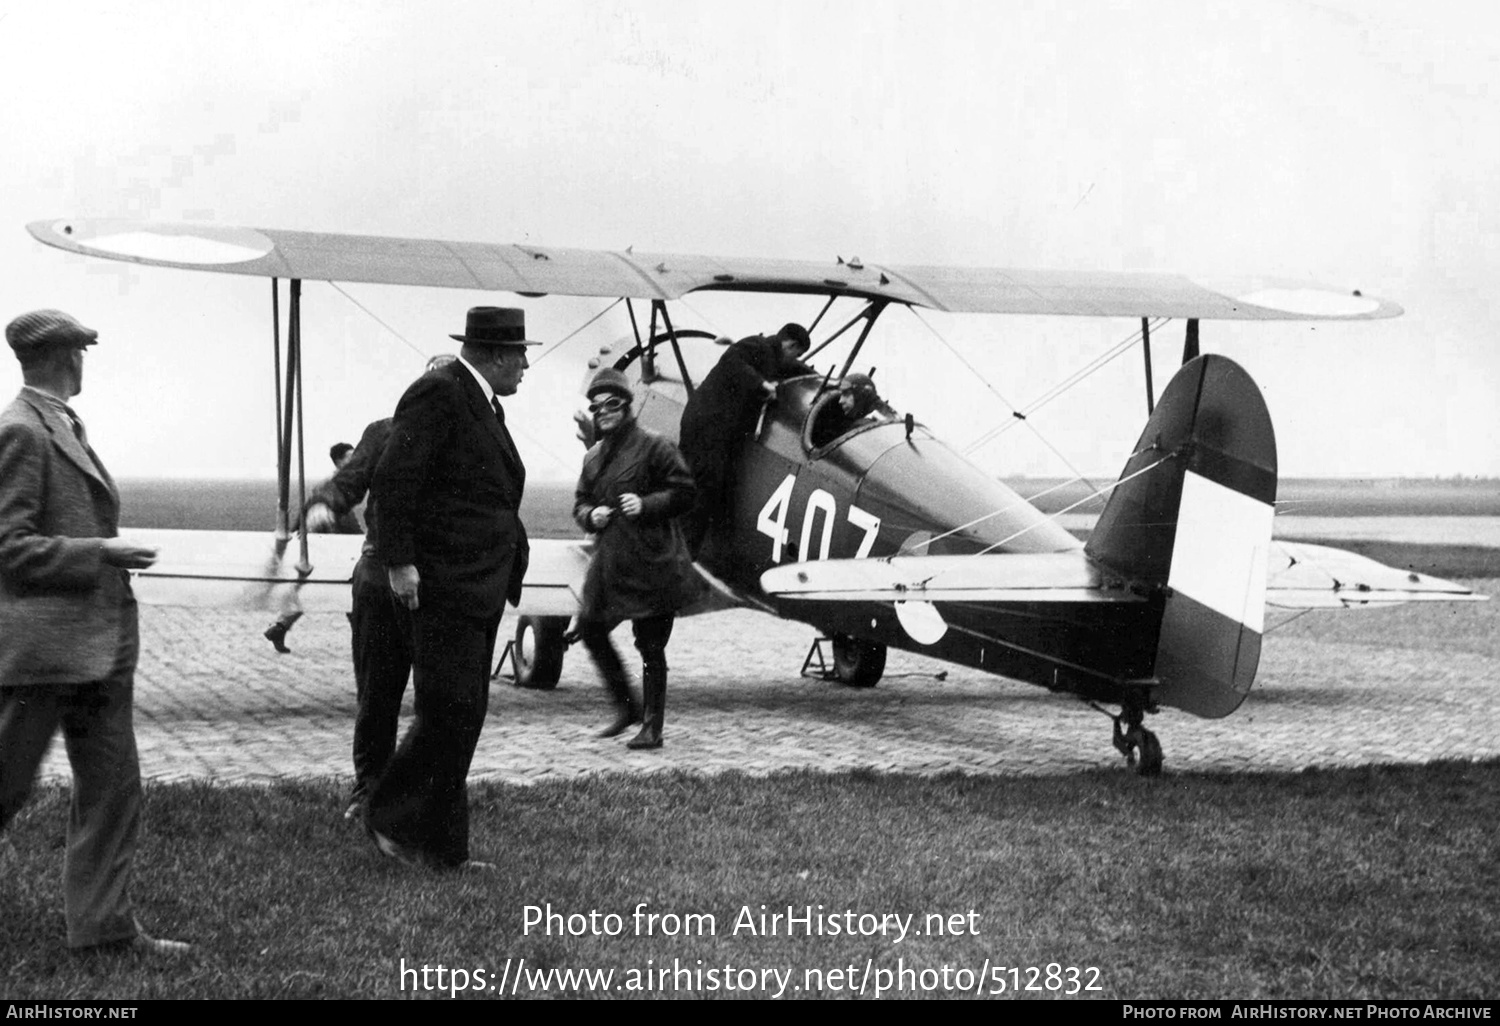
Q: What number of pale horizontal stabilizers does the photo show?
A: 2